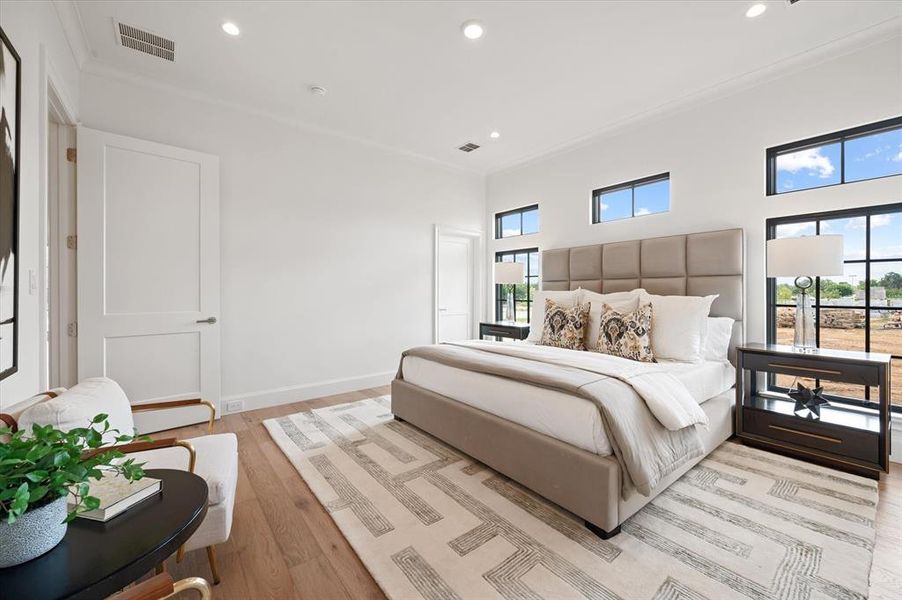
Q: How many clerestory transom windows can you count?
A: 3